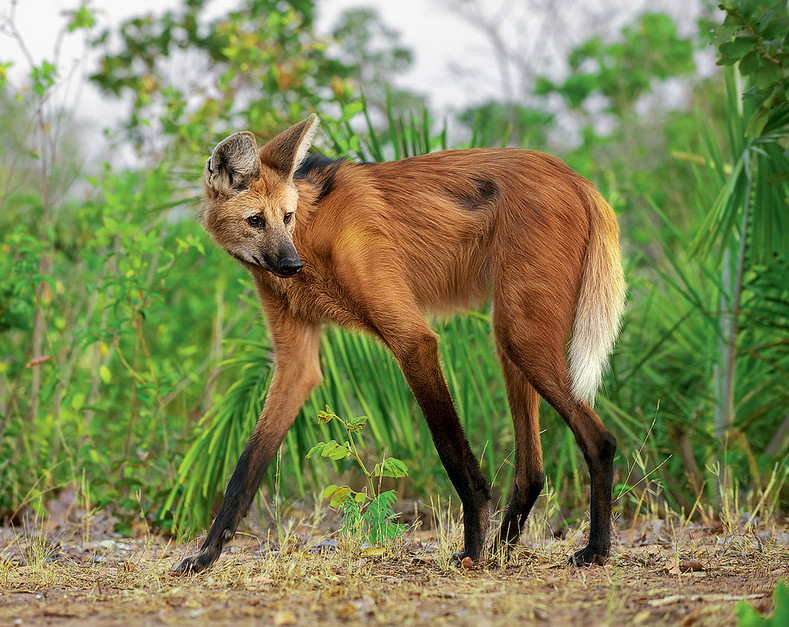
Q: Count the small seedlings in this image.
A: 1